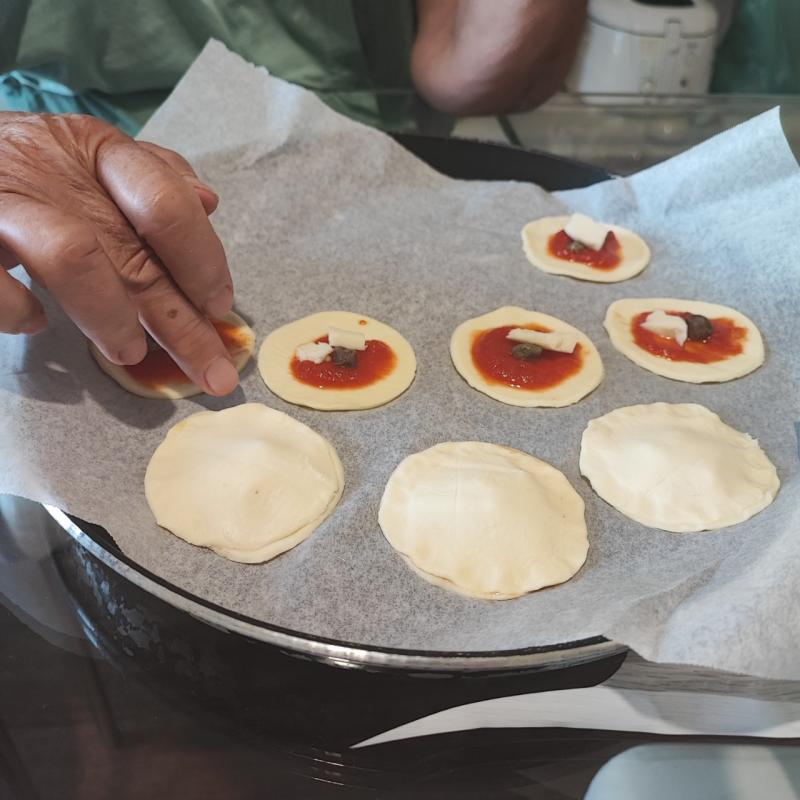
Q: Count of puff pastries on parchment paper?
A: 8